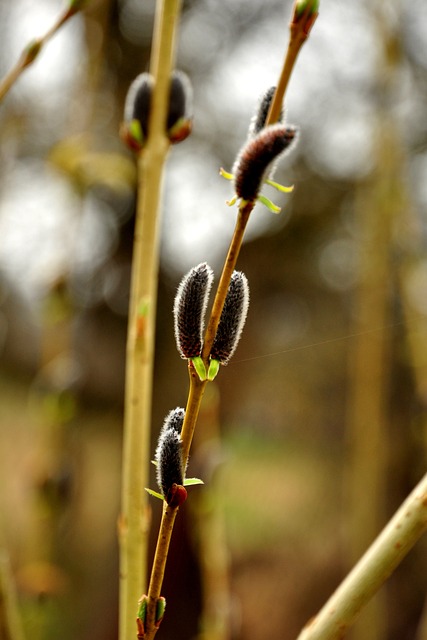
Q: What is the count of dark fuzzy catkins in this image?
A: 8